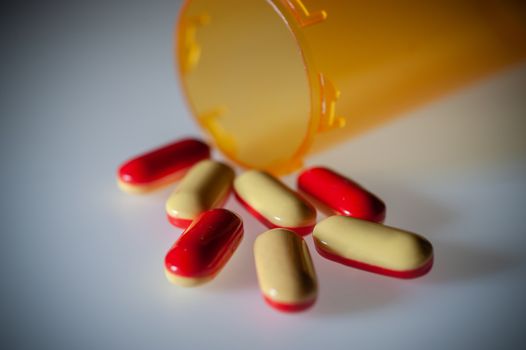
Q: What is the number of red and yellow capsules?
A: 7